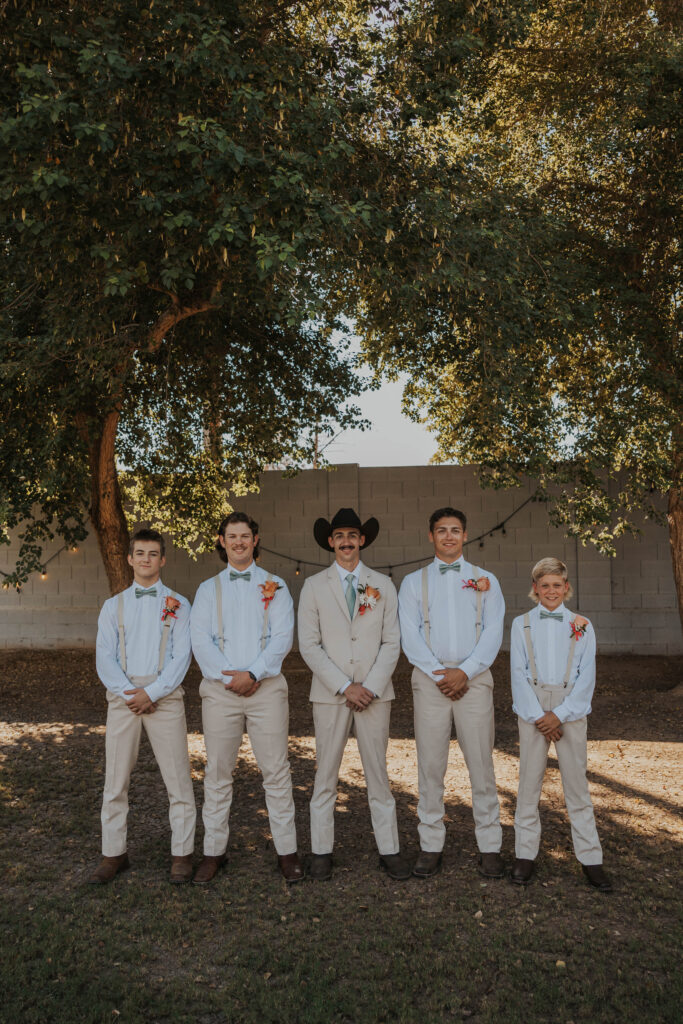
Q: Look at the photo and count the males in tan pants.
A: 5